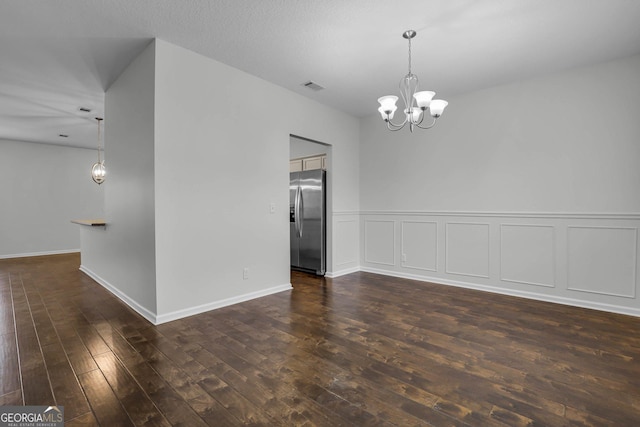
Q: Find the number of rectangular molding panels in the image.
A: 6